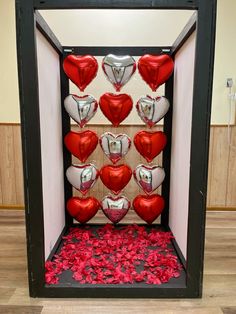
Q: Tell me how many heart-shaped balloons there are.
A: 15